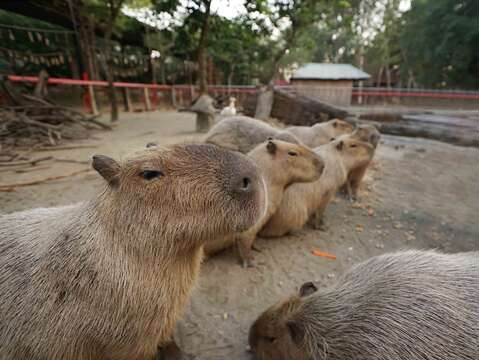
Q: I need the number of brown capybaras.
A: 7